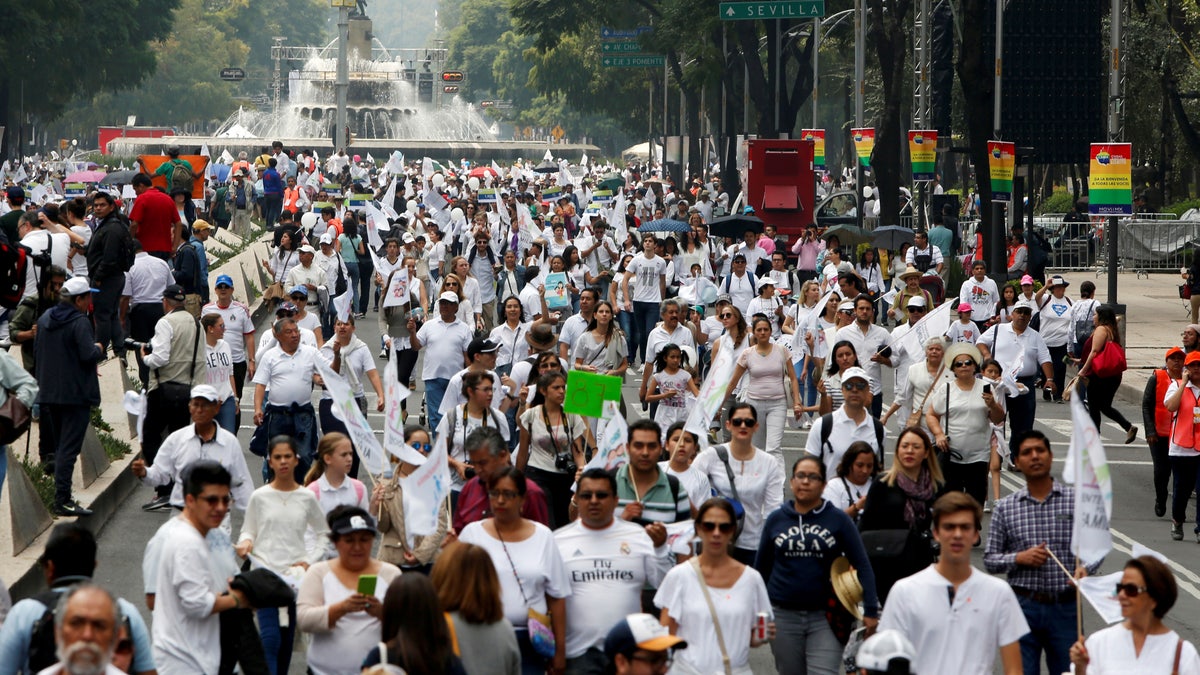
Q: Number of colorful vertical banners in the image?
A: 5